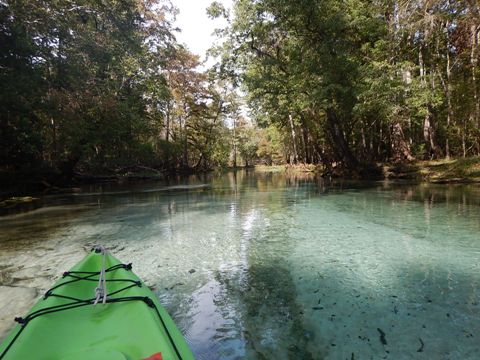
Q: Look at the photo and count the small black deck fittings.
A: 6